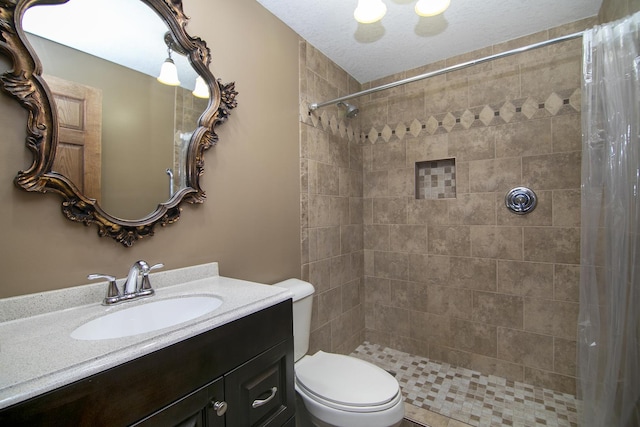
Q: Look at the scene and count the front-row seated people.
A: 0